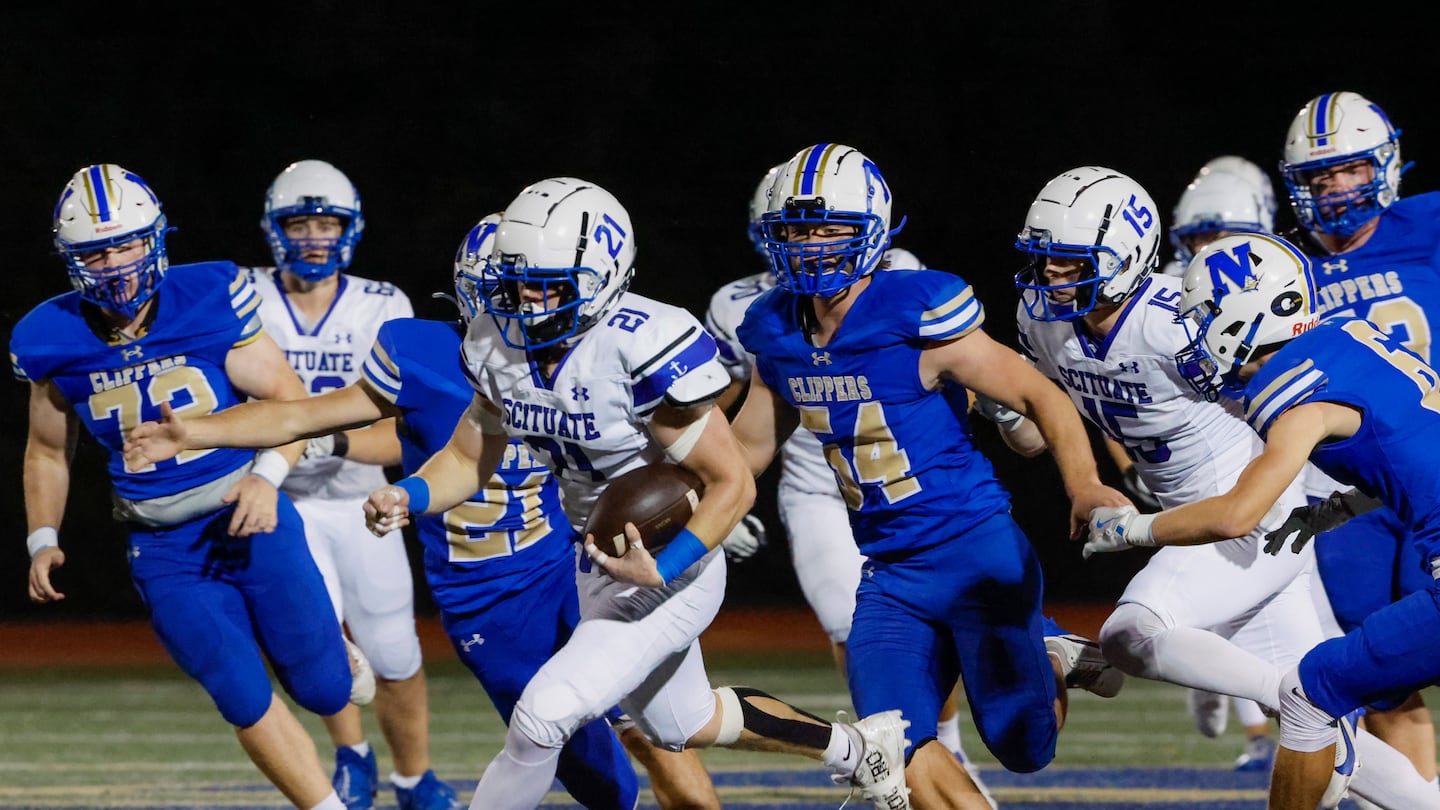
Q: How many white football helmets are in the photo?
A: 11